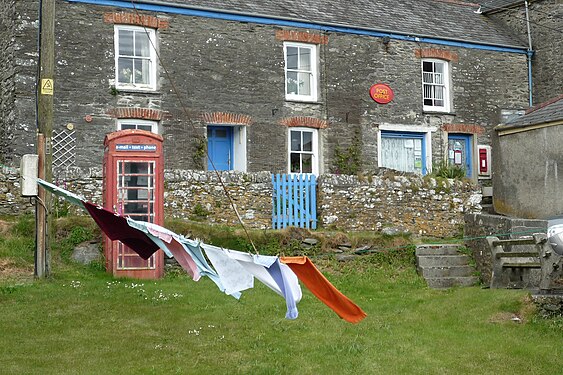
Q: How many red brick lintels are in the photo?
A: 7